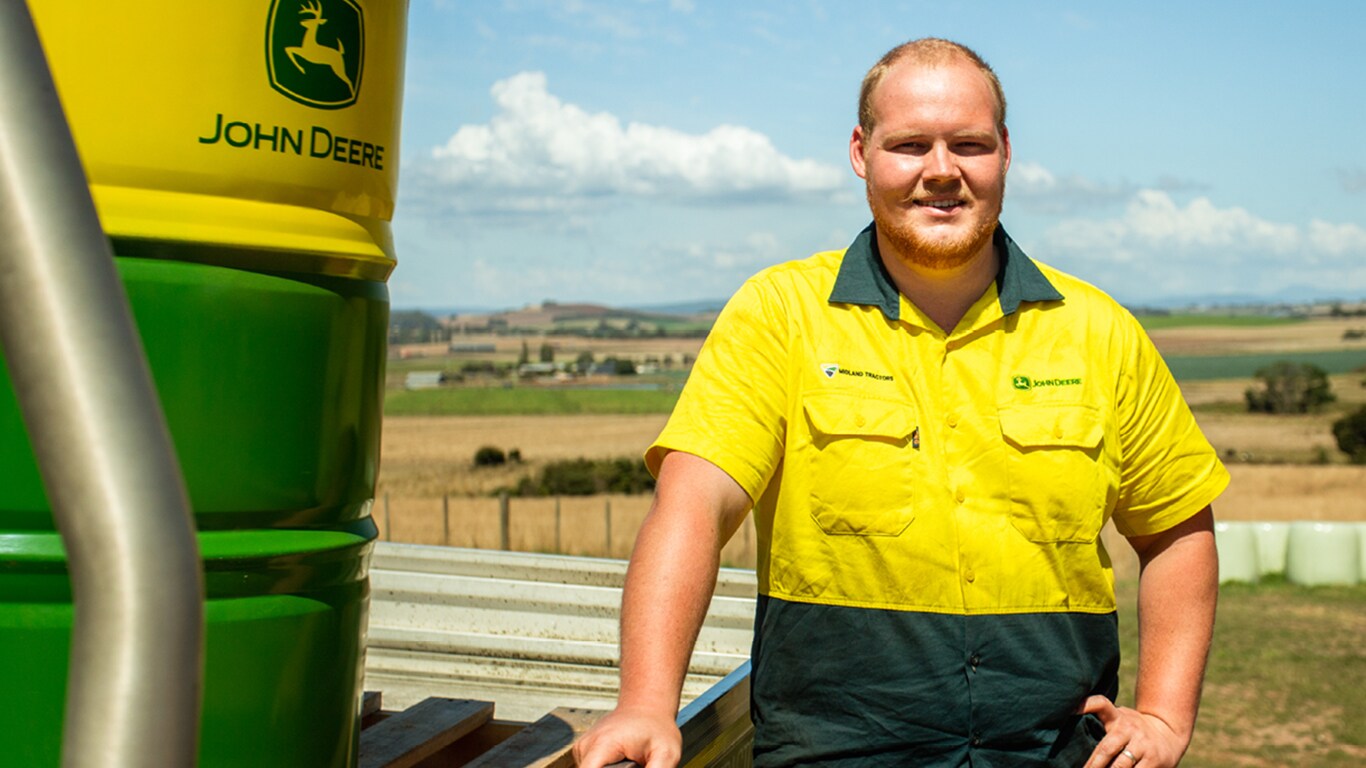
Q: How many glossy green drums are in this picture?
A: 1